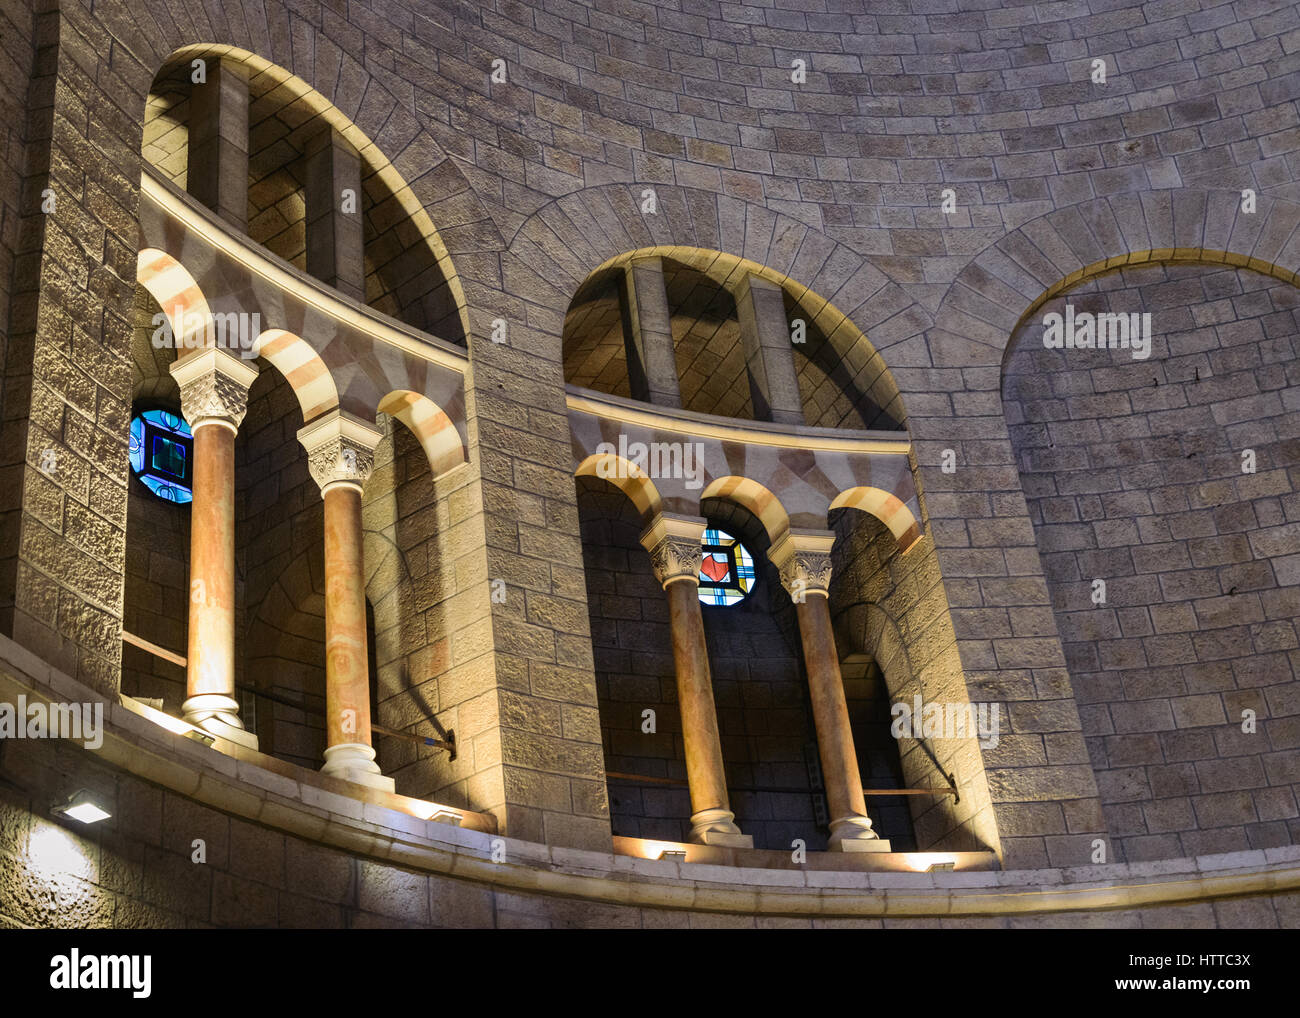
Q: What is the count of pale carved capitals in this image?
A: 4